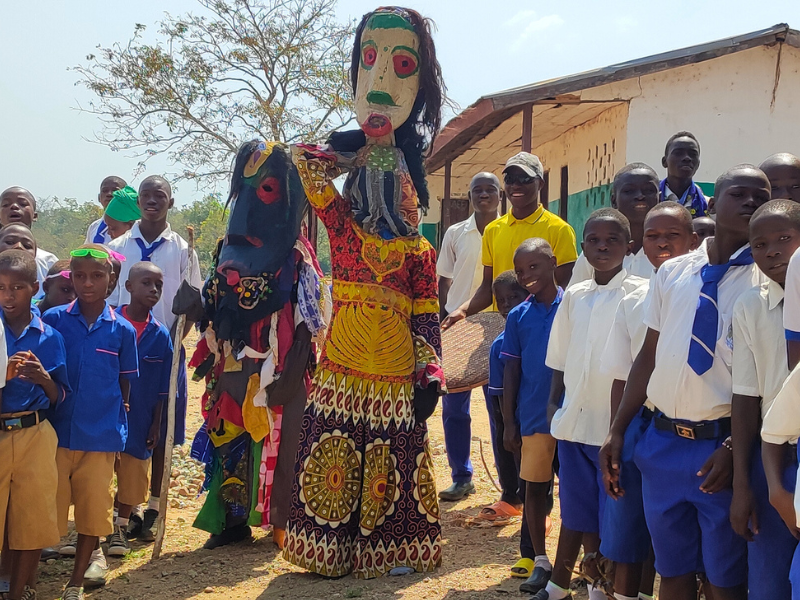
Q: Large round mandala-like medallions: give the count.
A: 3